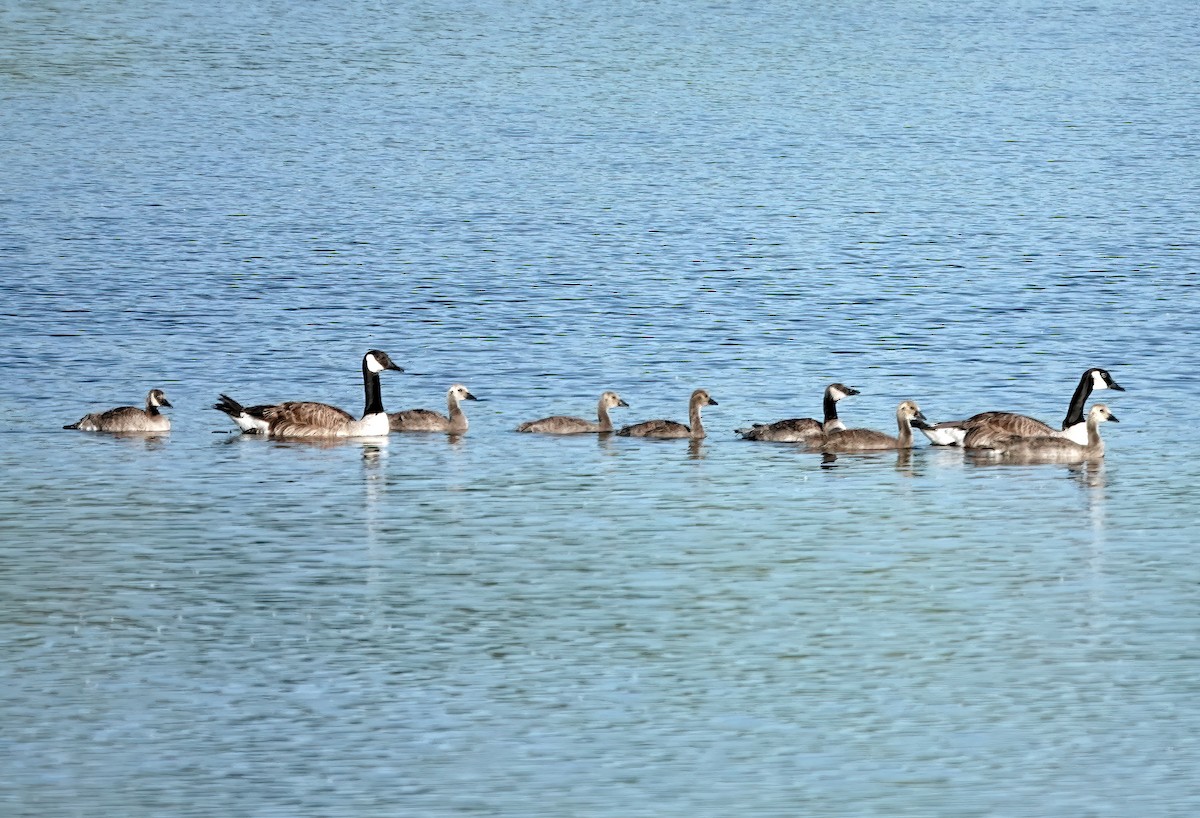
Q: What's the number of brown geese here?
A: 5